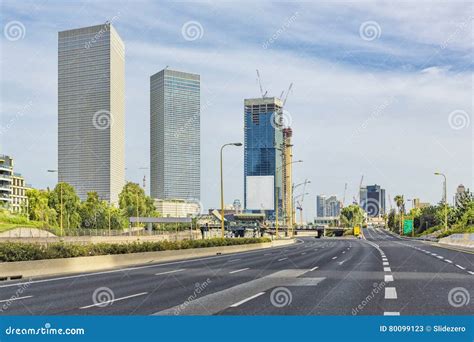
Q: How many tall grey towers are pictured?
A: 2